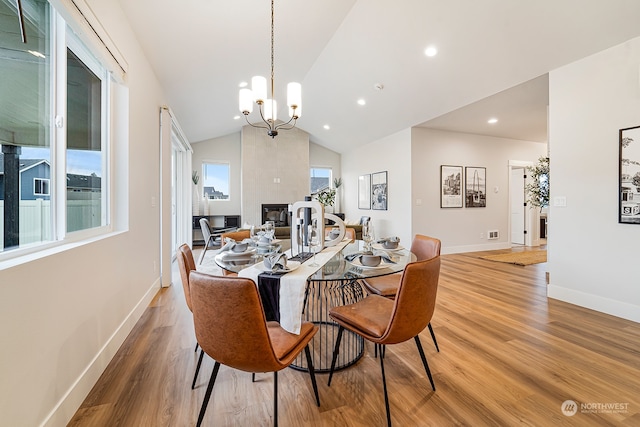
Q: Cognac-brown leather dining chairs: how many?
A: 6